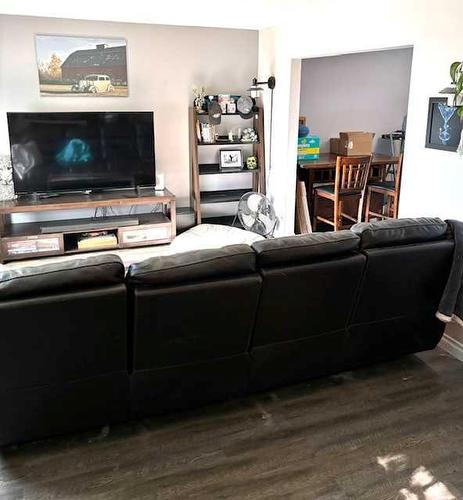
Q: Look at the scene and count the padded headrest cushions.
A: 4